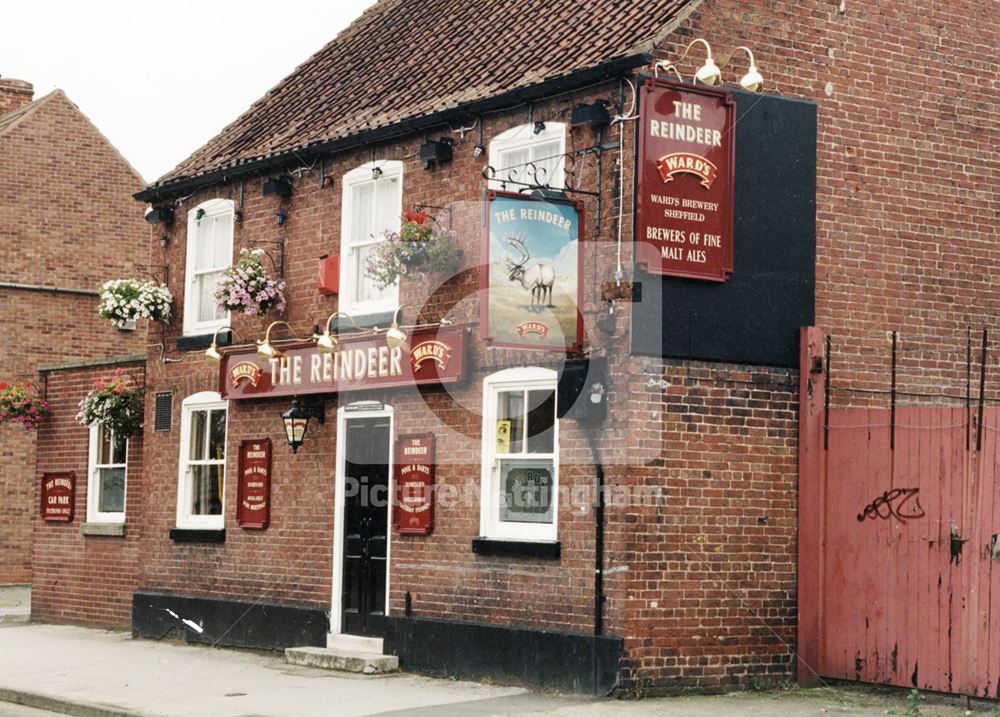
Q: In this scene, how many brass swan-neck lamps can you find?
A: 6